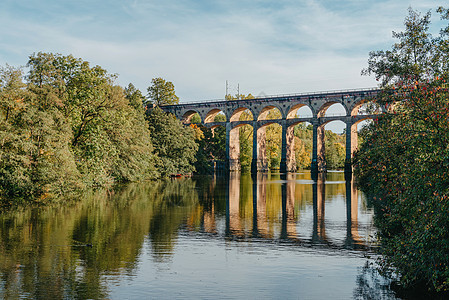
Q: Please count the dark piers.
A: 5